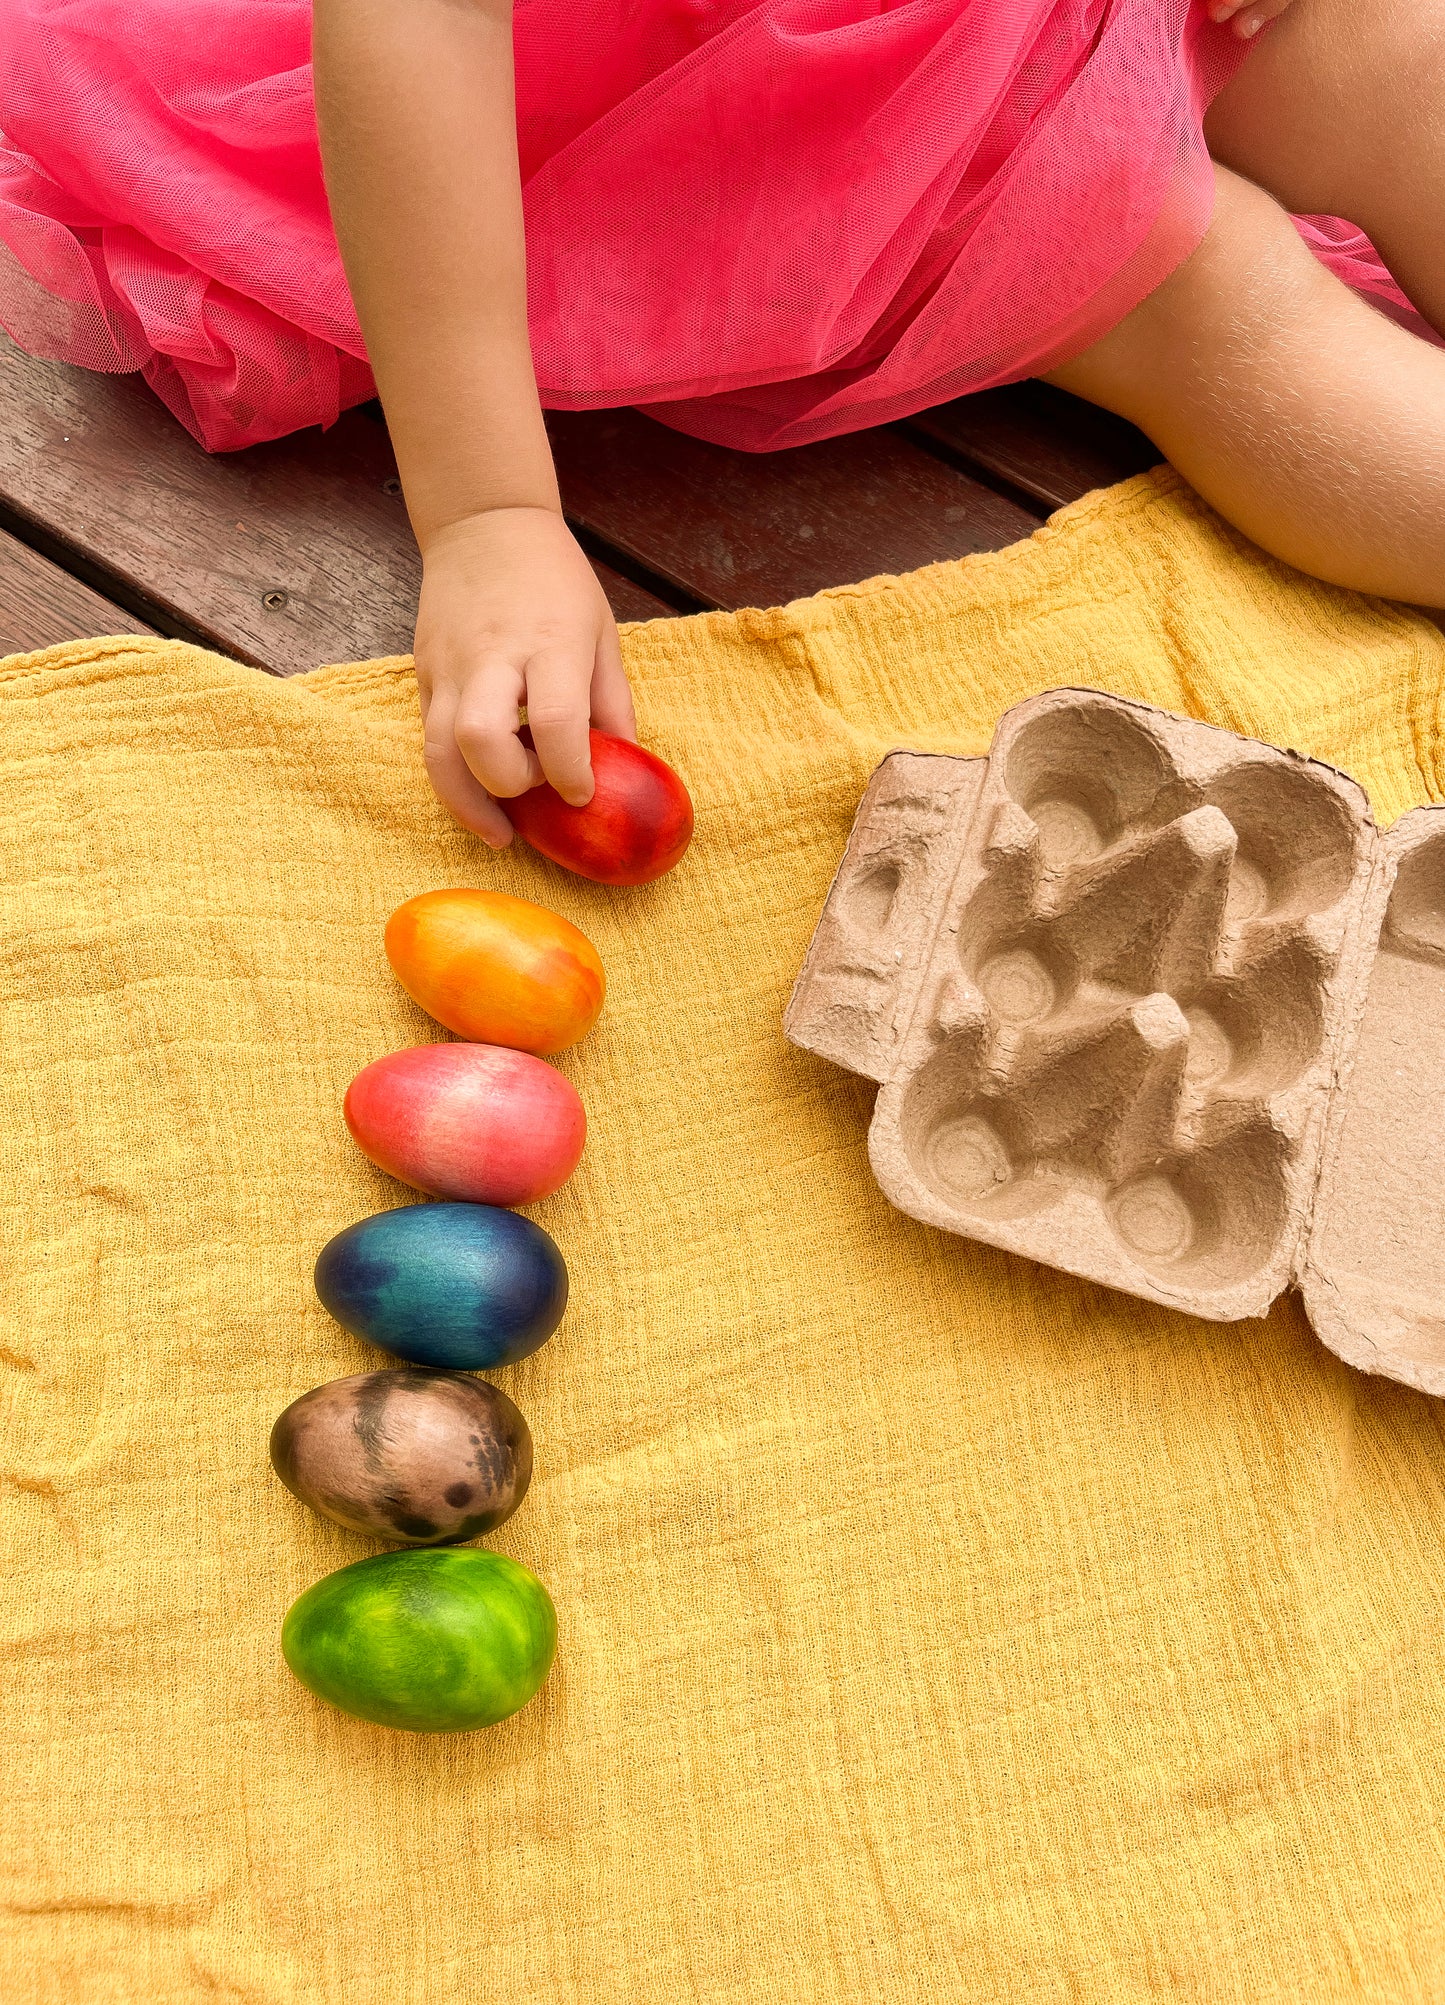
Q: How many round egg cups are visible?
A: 6